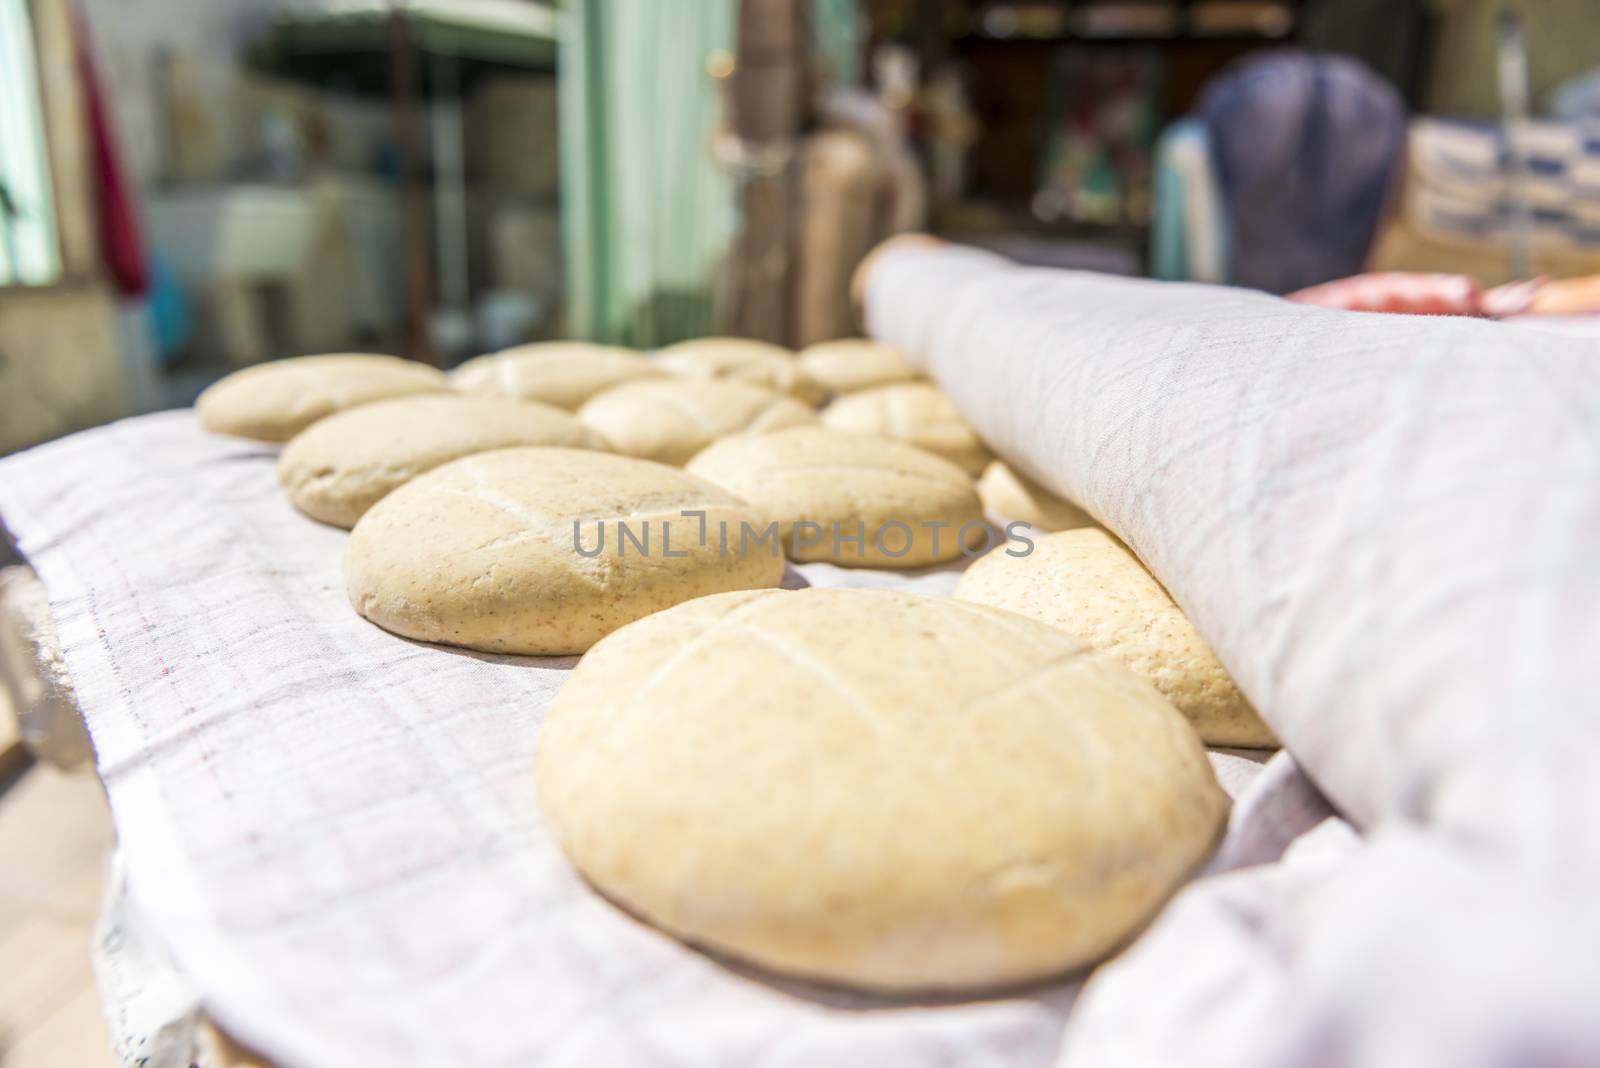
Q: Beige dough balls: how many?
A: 12